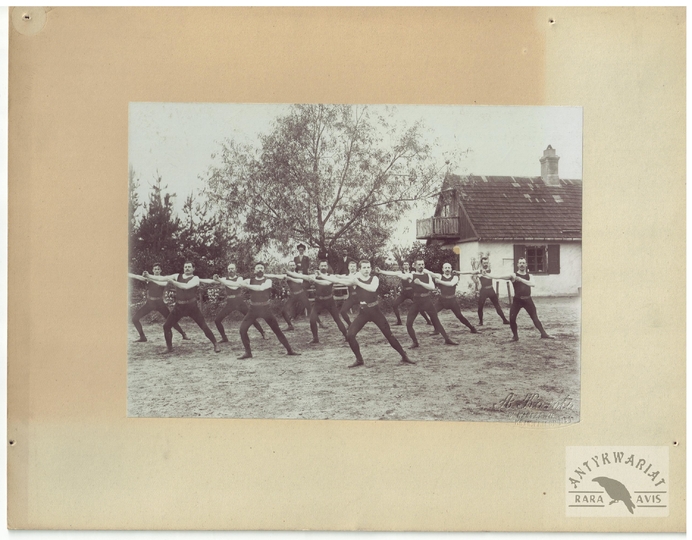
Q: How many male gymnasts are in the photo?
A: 13